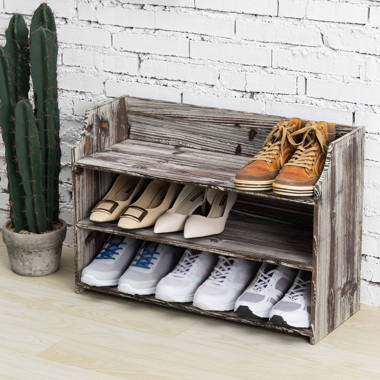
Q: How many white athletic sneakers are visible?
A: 6